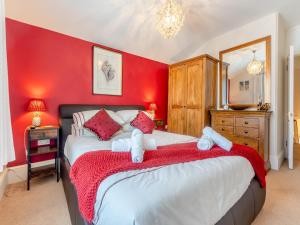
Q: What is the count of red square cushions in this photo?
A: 2